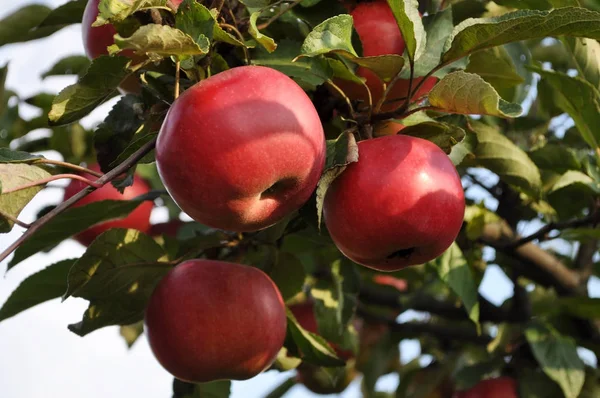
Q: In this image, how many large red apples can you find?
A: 3